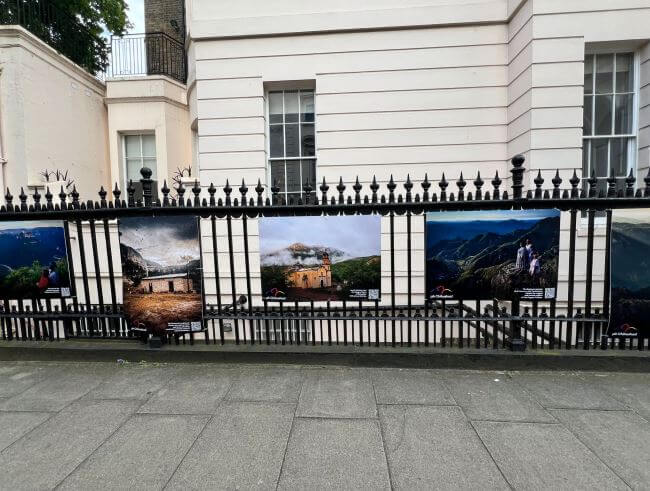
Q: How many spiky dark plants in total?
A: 2